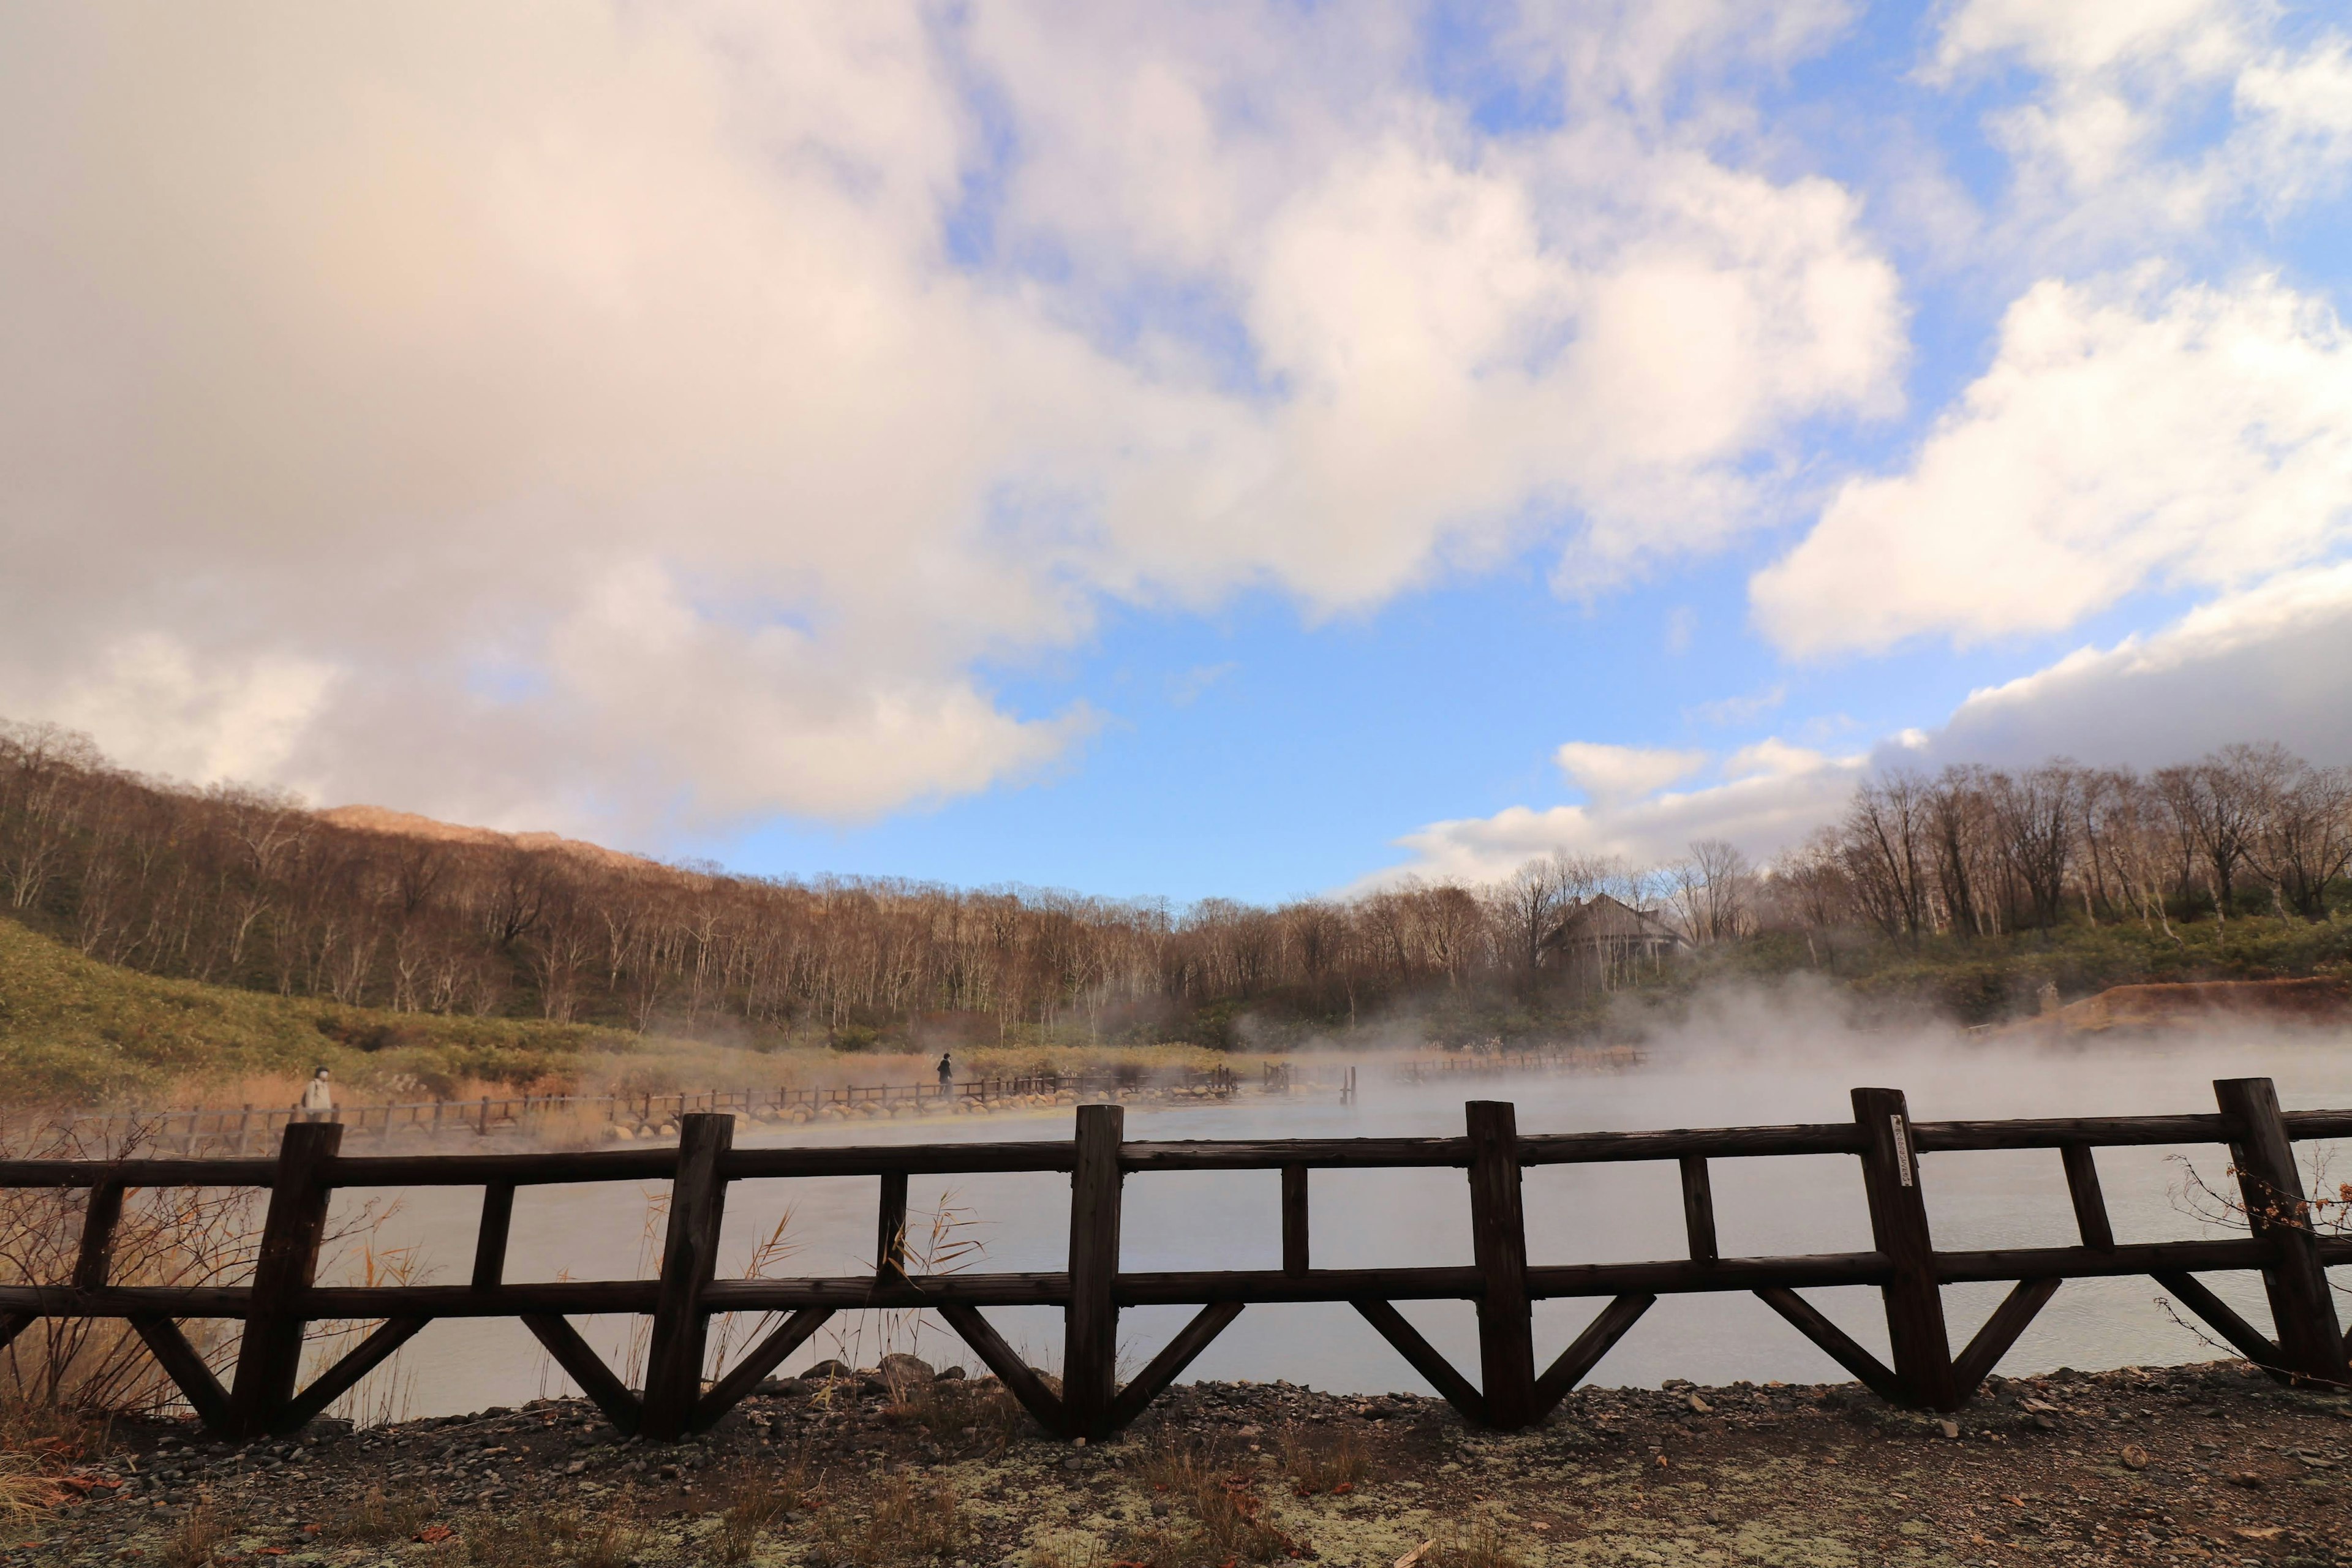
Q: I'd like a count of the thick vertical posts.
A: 6